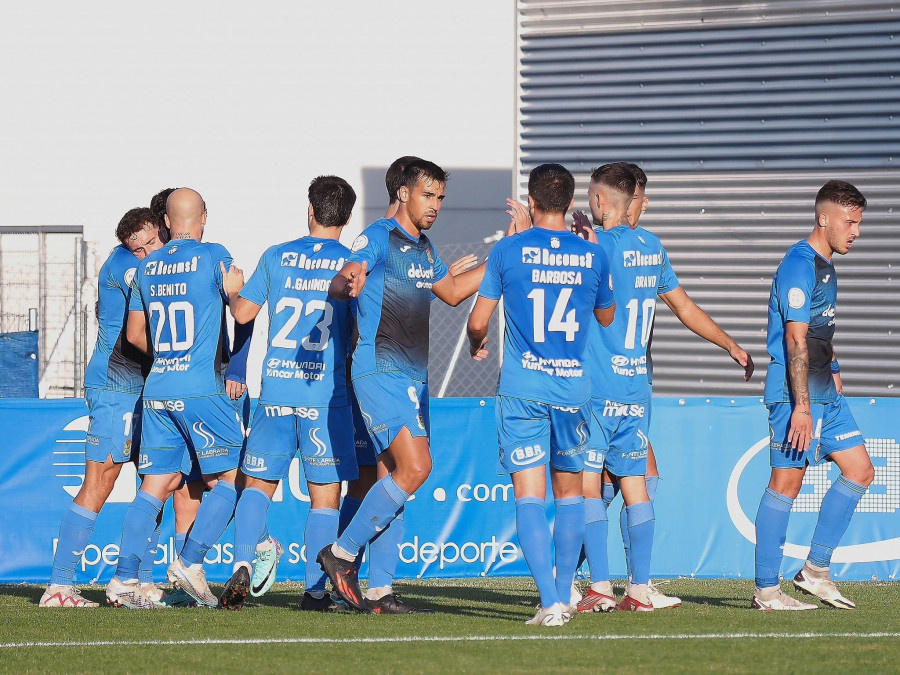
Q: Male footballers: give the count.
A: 10